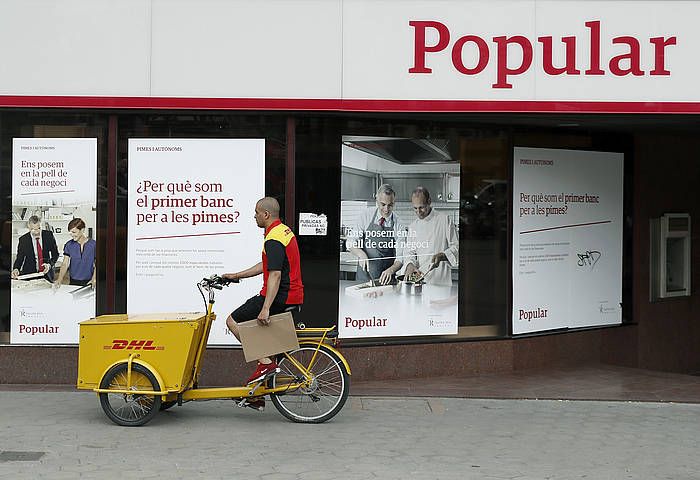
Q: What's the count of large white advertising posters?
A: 4